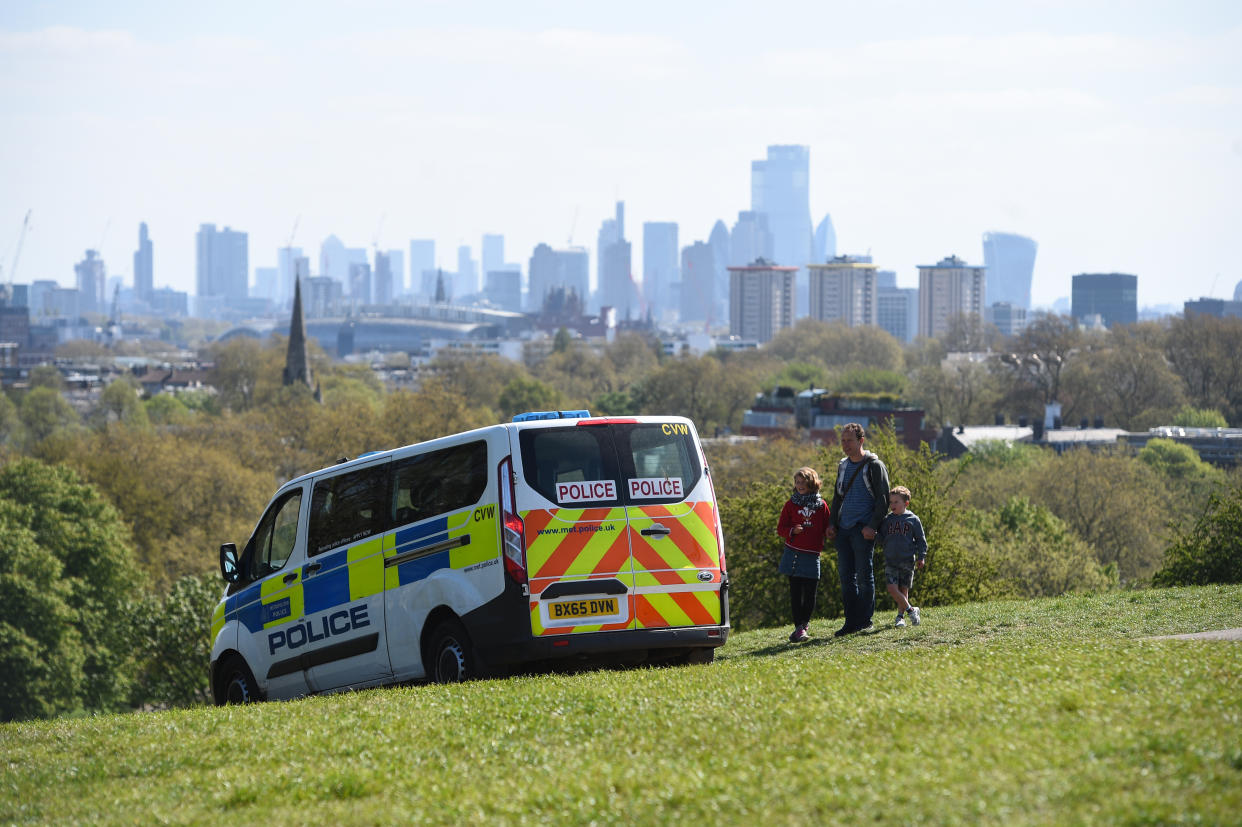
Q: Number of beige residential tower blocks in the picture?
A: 3